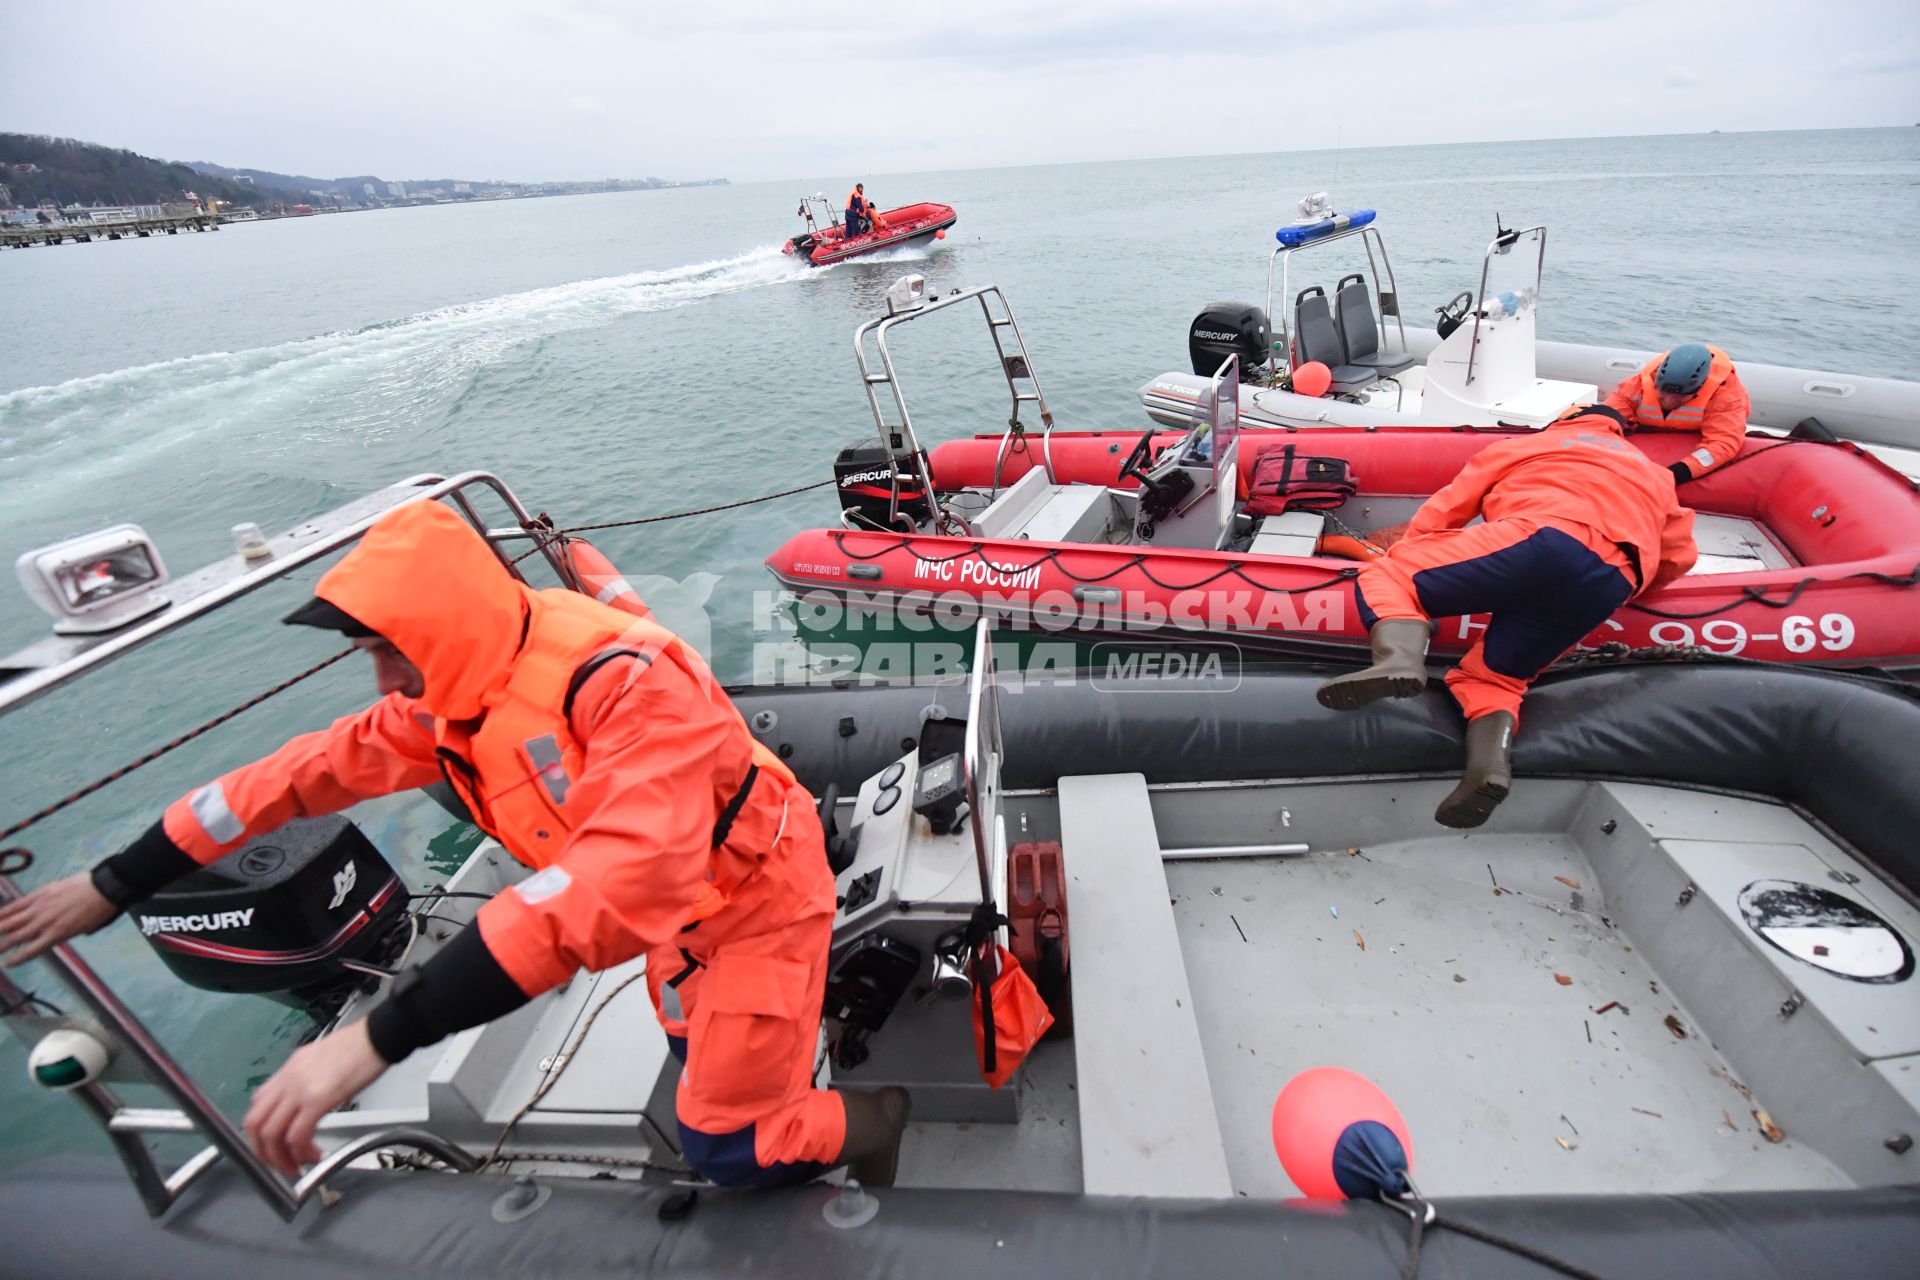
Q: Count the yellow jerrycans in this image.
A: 0